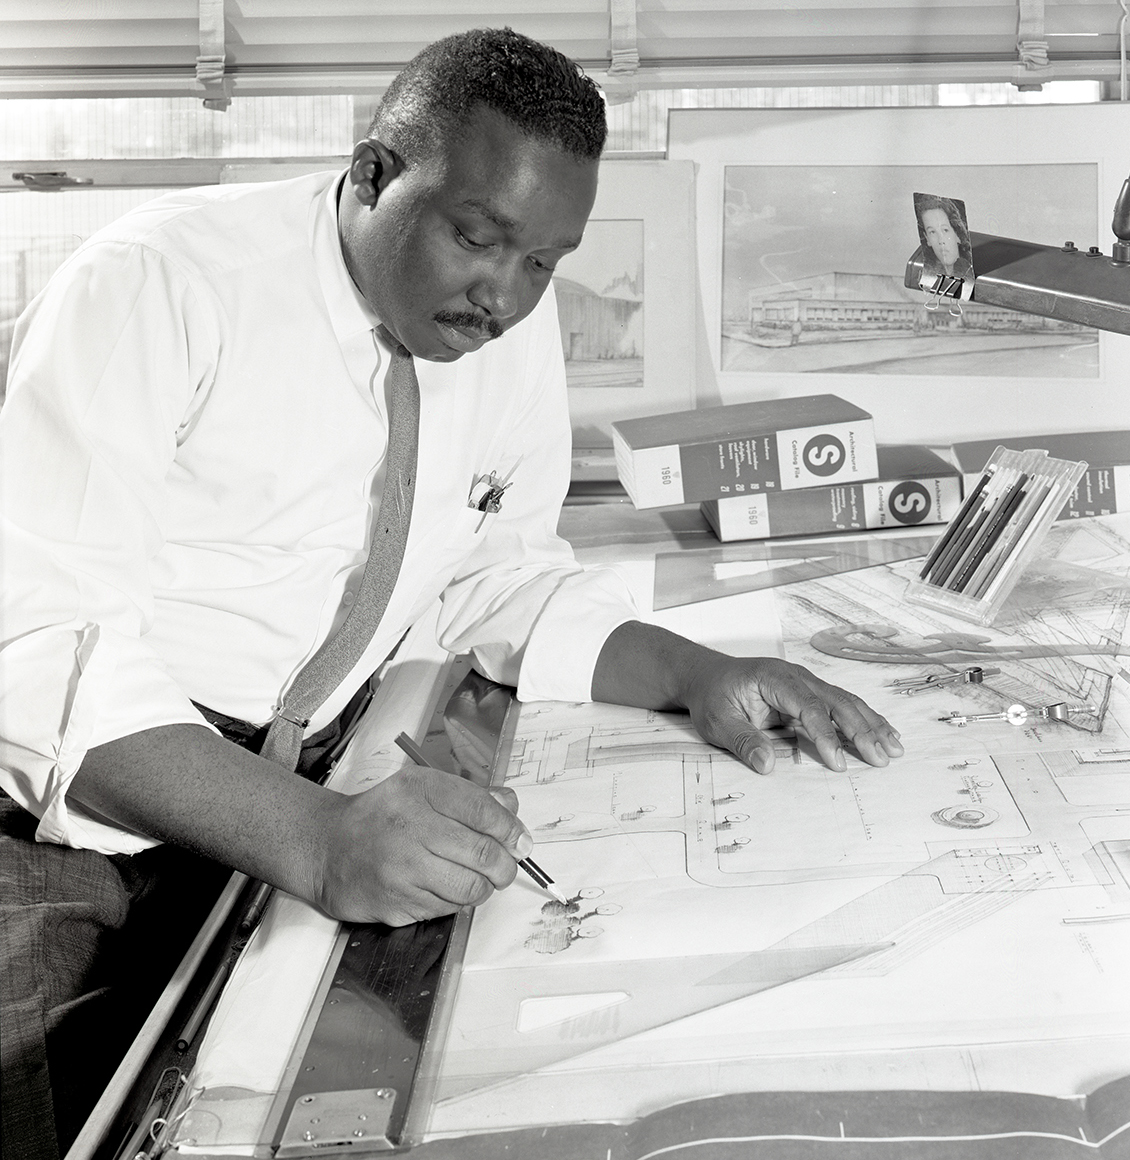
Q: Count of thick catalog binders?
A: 3